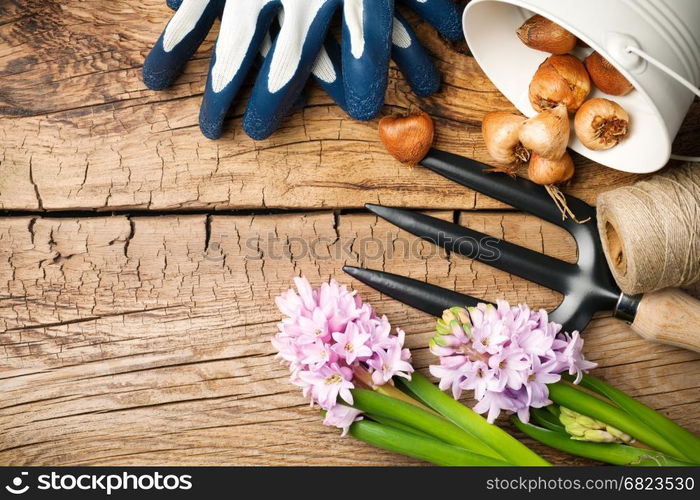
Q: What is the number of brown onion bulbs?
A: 8